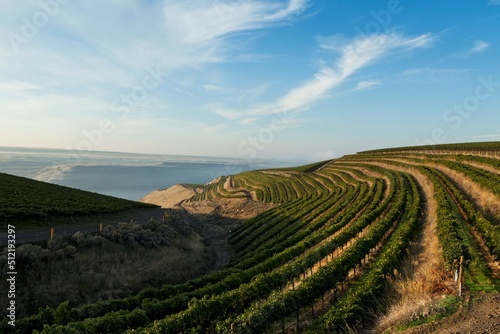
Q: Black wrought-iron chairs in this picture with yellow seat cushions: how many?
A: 0